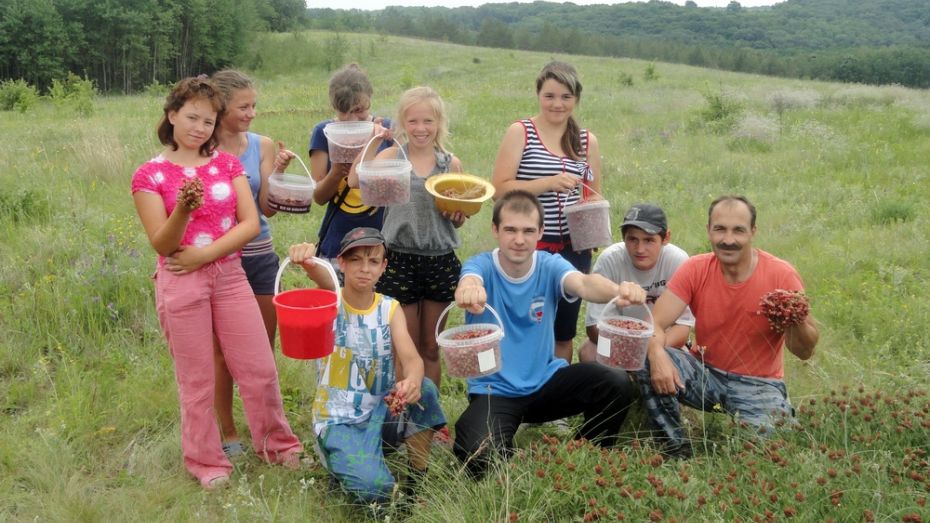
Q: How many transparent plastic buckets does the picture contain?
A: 6